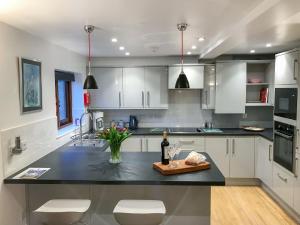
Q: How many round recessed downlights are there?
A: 8